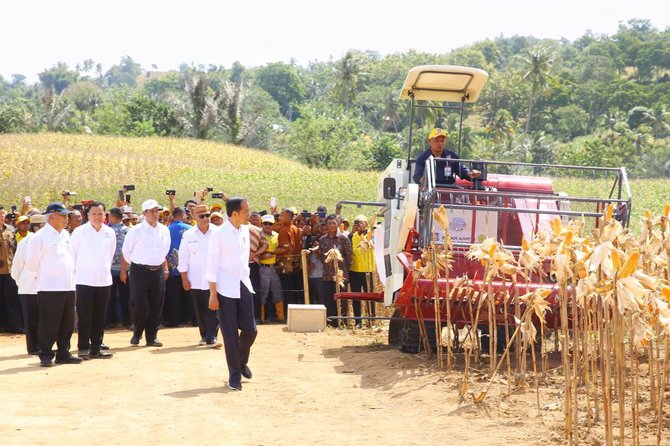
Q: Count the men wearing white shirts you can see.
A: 6